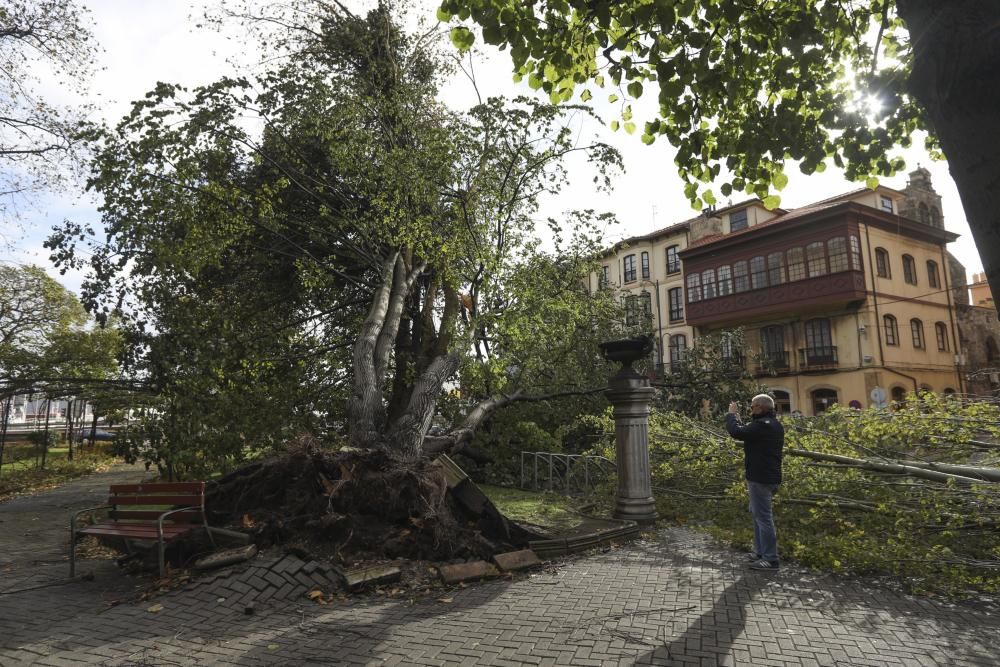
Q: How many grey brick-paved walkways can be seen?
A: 1